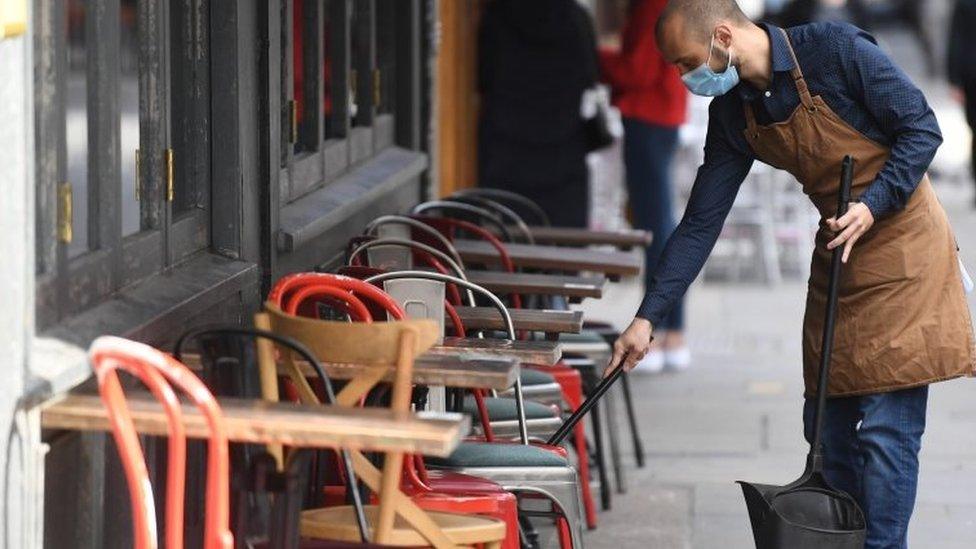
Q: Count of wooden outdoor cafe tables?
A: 7